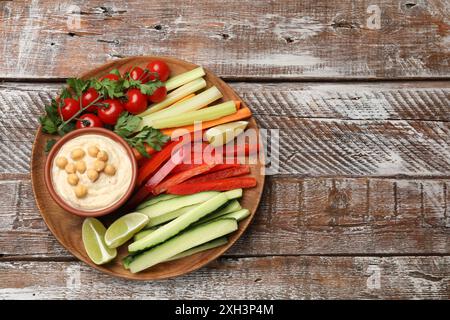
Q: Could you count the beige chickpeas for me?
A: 11